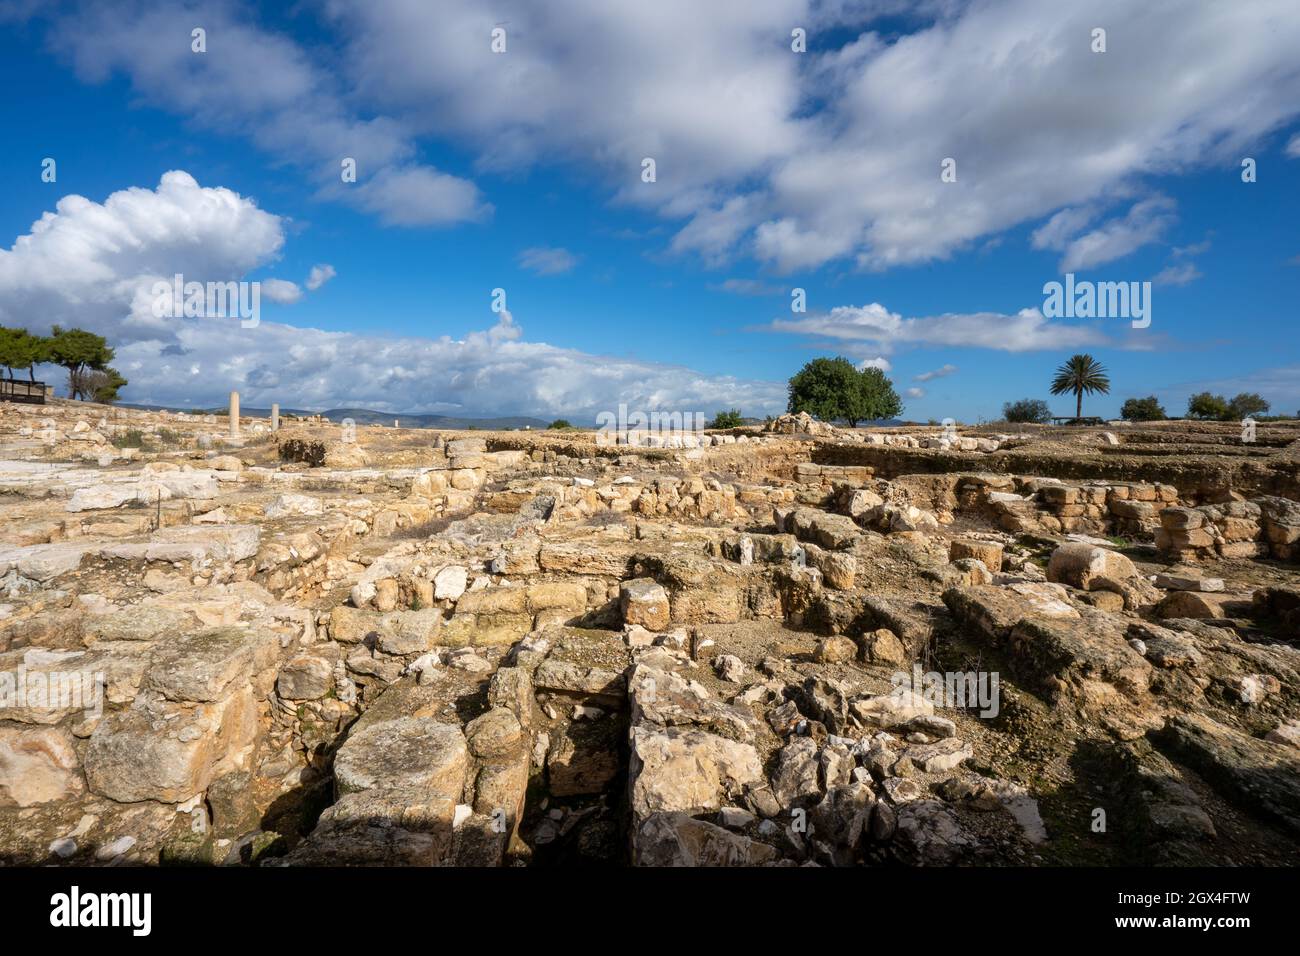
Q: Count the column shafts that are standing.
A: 2